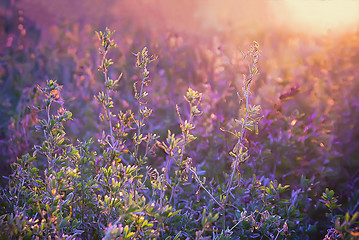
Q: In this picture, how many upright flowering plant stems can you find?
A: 5